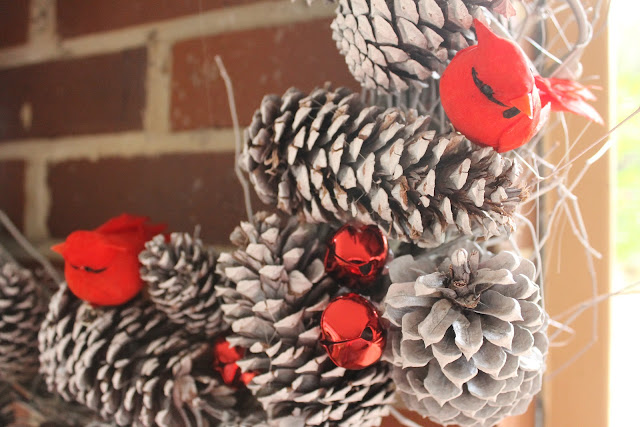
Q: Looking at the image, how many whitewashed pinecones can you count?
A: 7